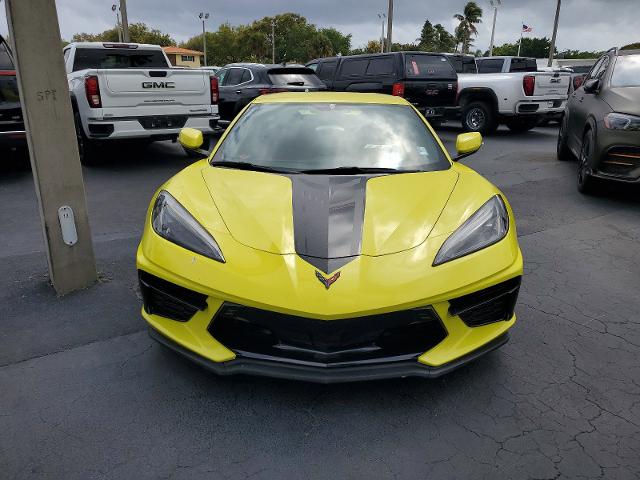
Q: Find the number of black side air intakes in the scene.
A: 2